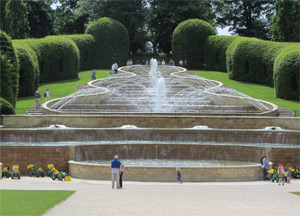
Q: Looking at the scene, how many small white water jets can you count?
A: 4